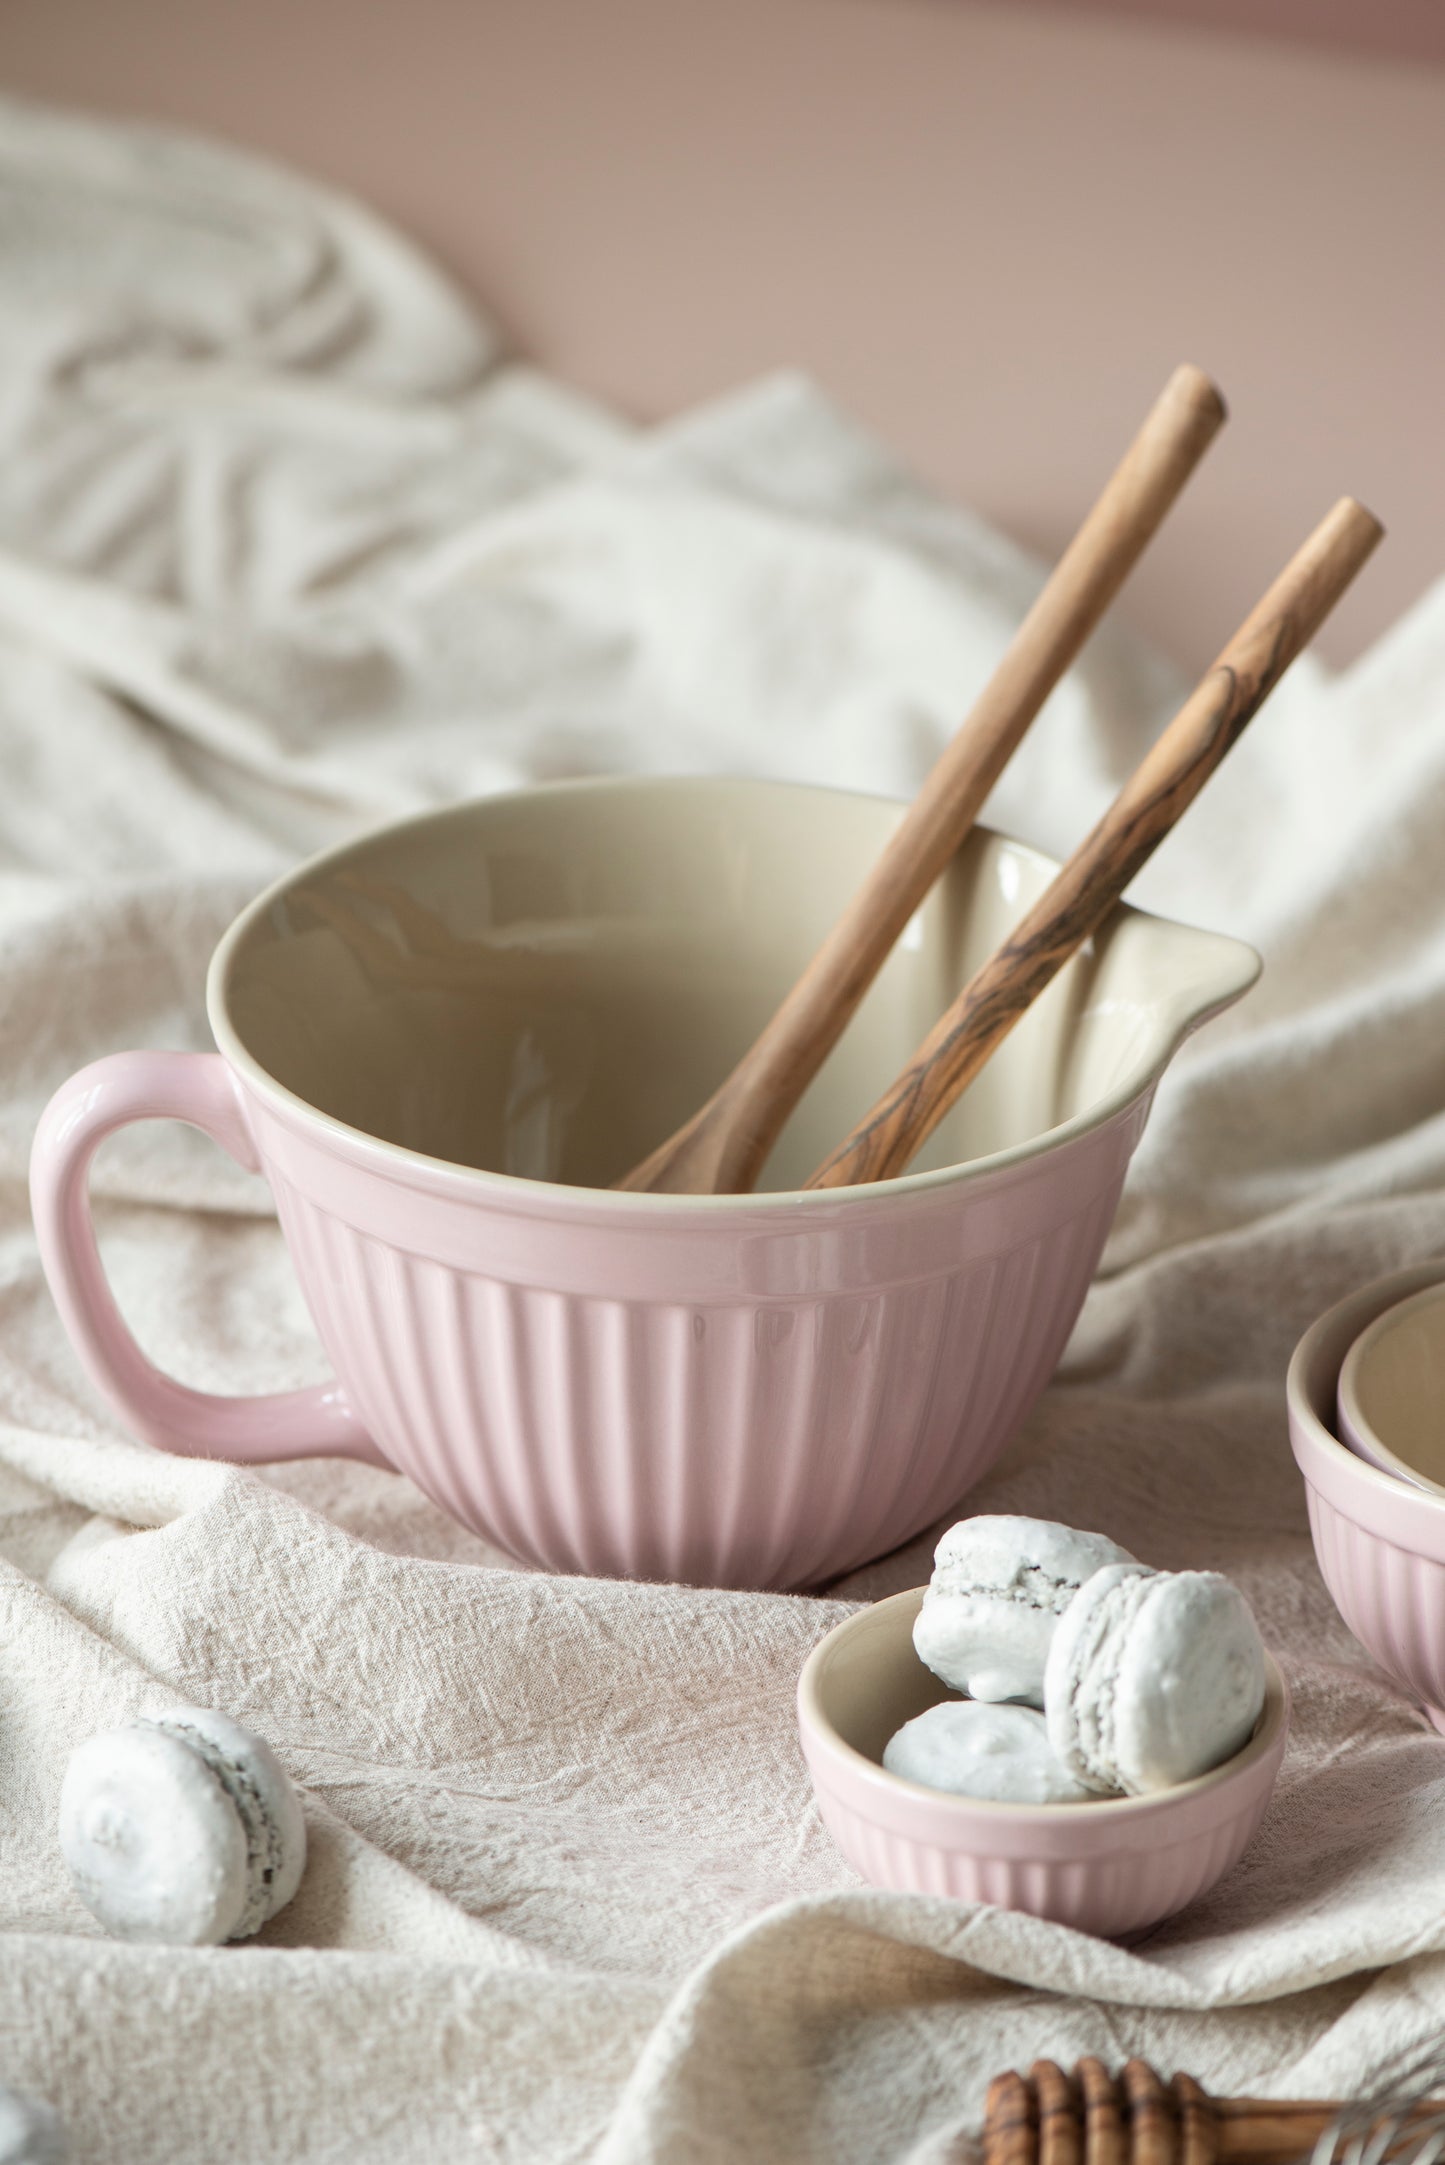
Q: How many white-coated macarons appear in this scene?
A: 4